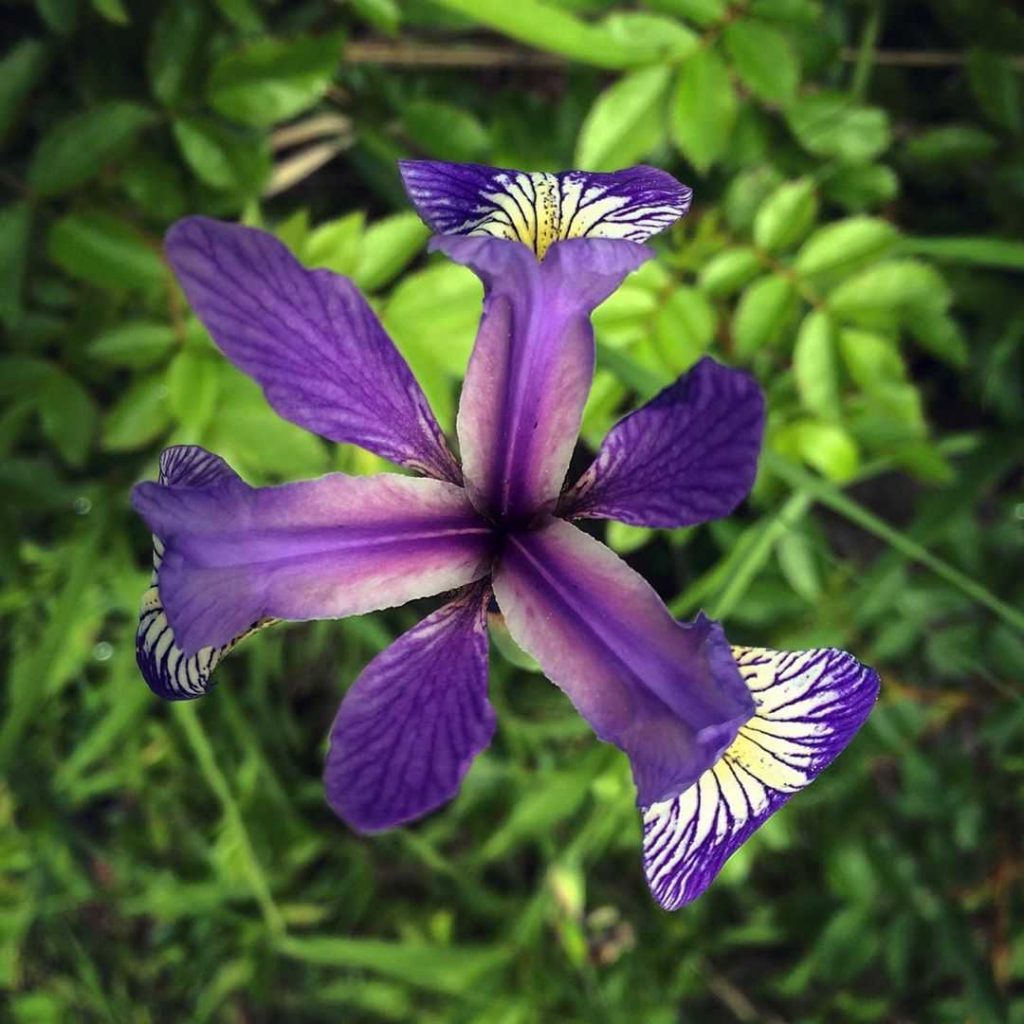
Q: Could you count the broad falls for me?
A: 3